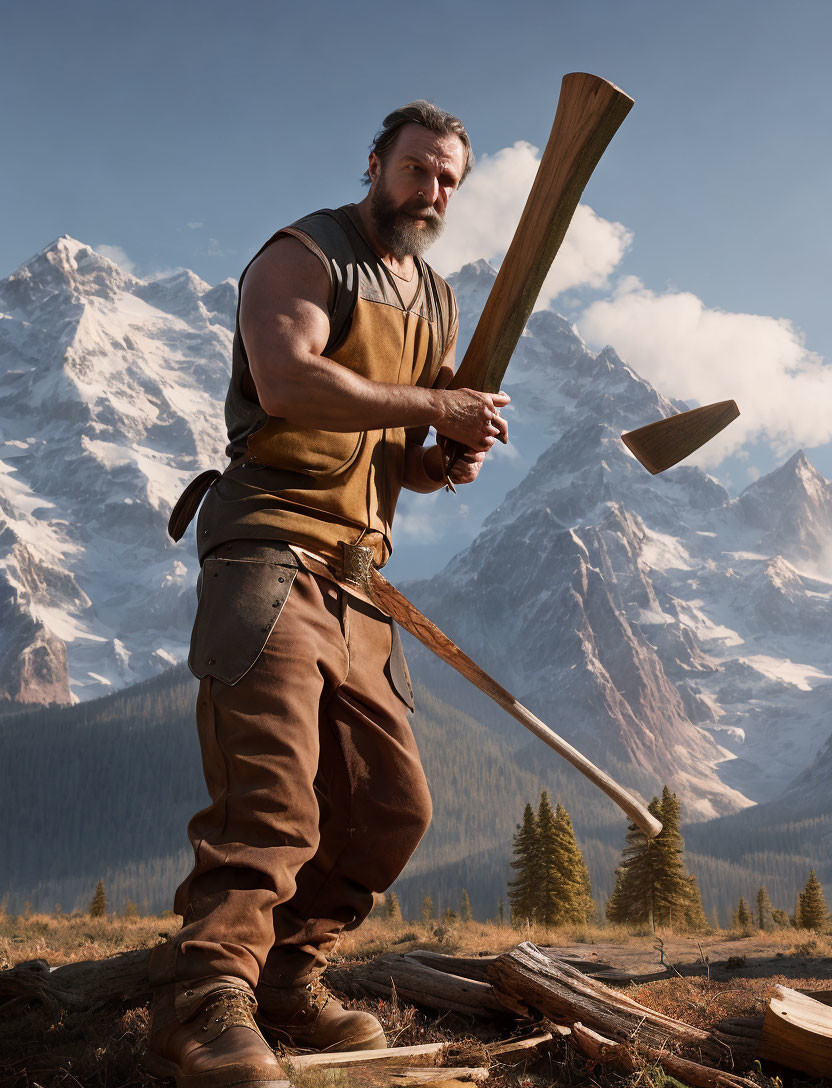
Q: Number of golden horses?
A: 0